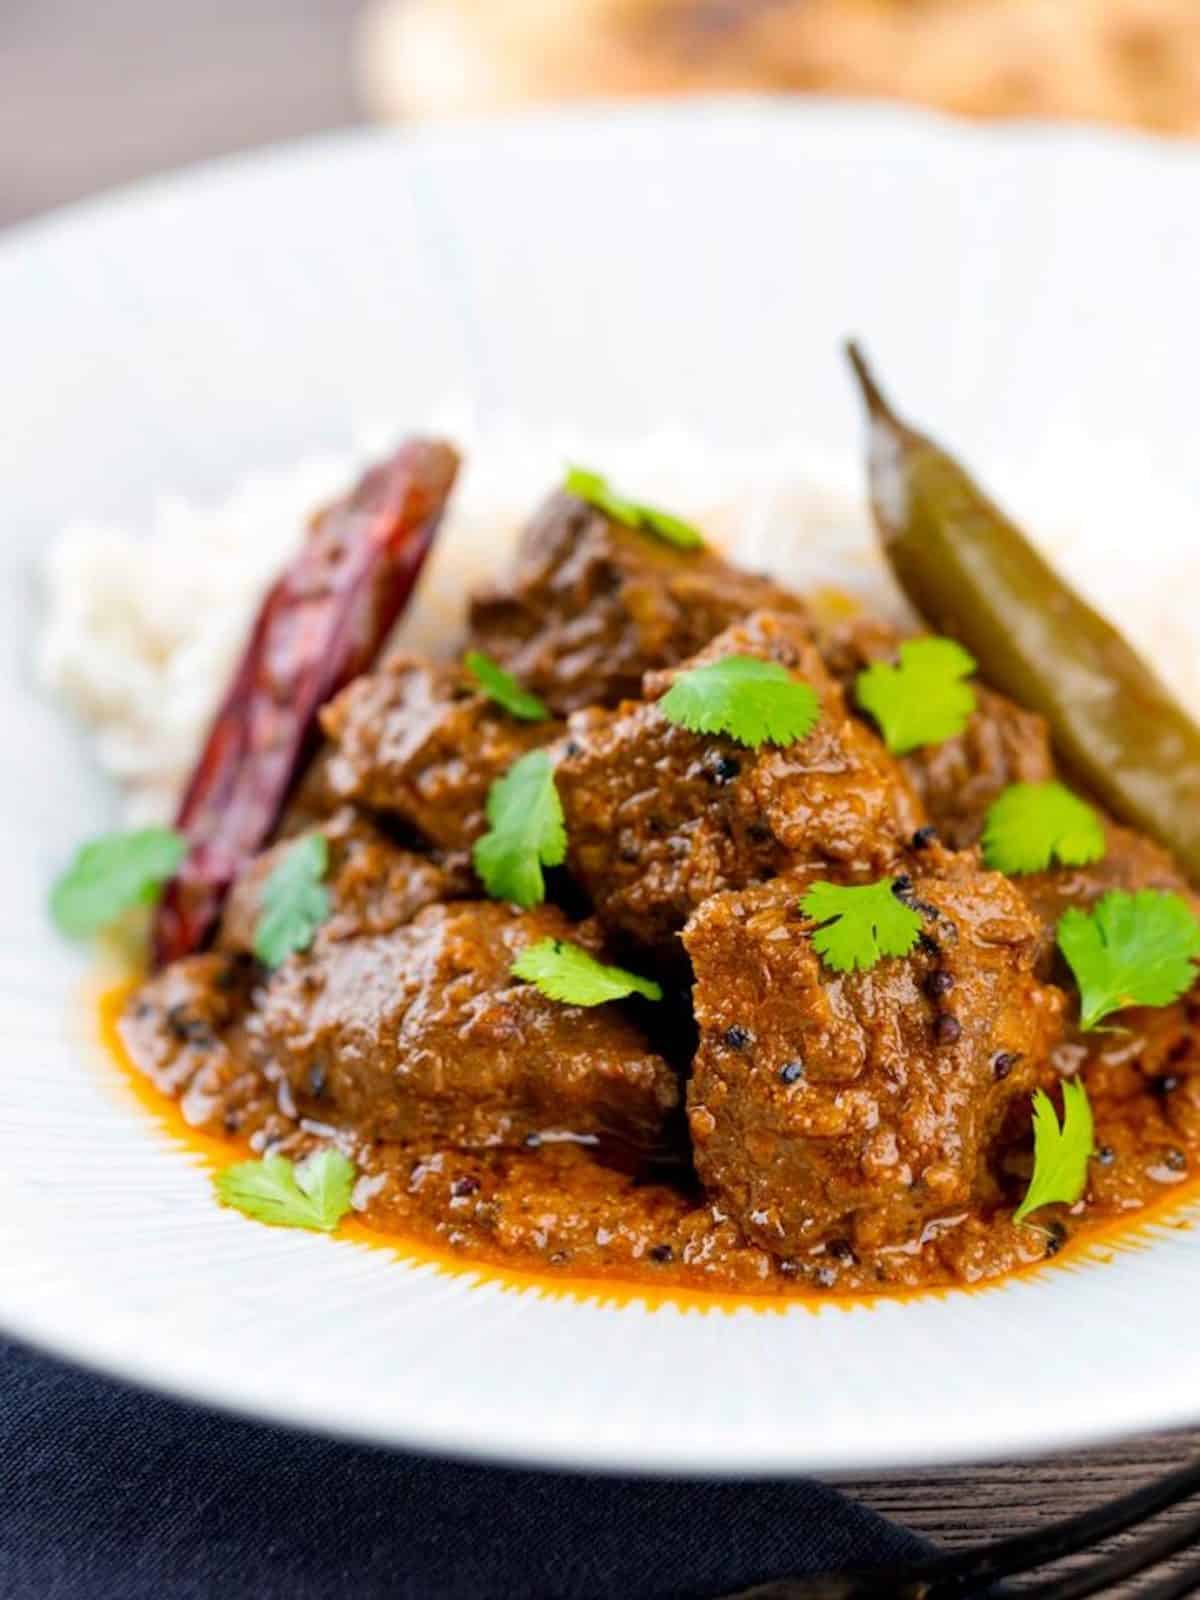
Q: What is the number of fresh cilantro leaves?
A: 13